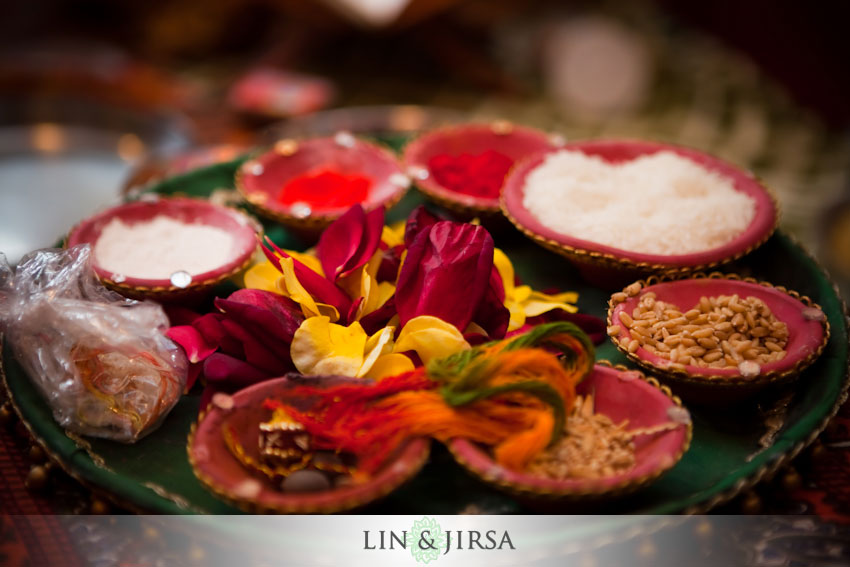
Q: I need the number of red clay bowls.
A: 7